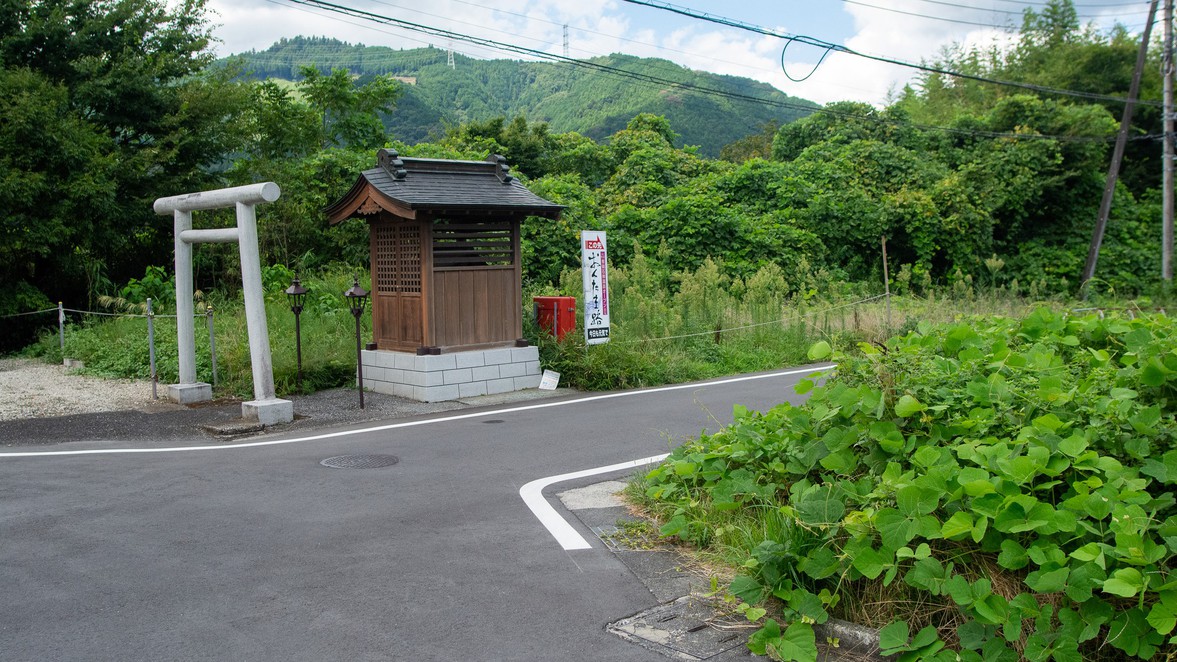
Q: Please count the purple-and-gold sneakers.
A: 0